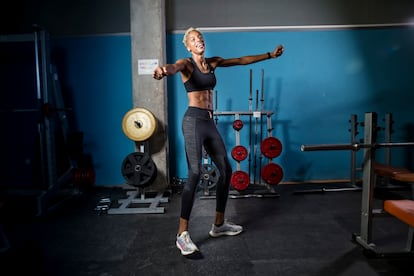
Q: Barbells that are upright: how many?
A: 4